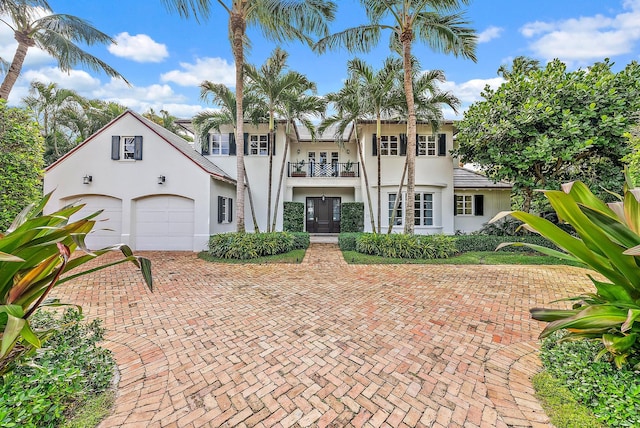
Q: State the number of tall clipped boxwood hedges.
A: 2